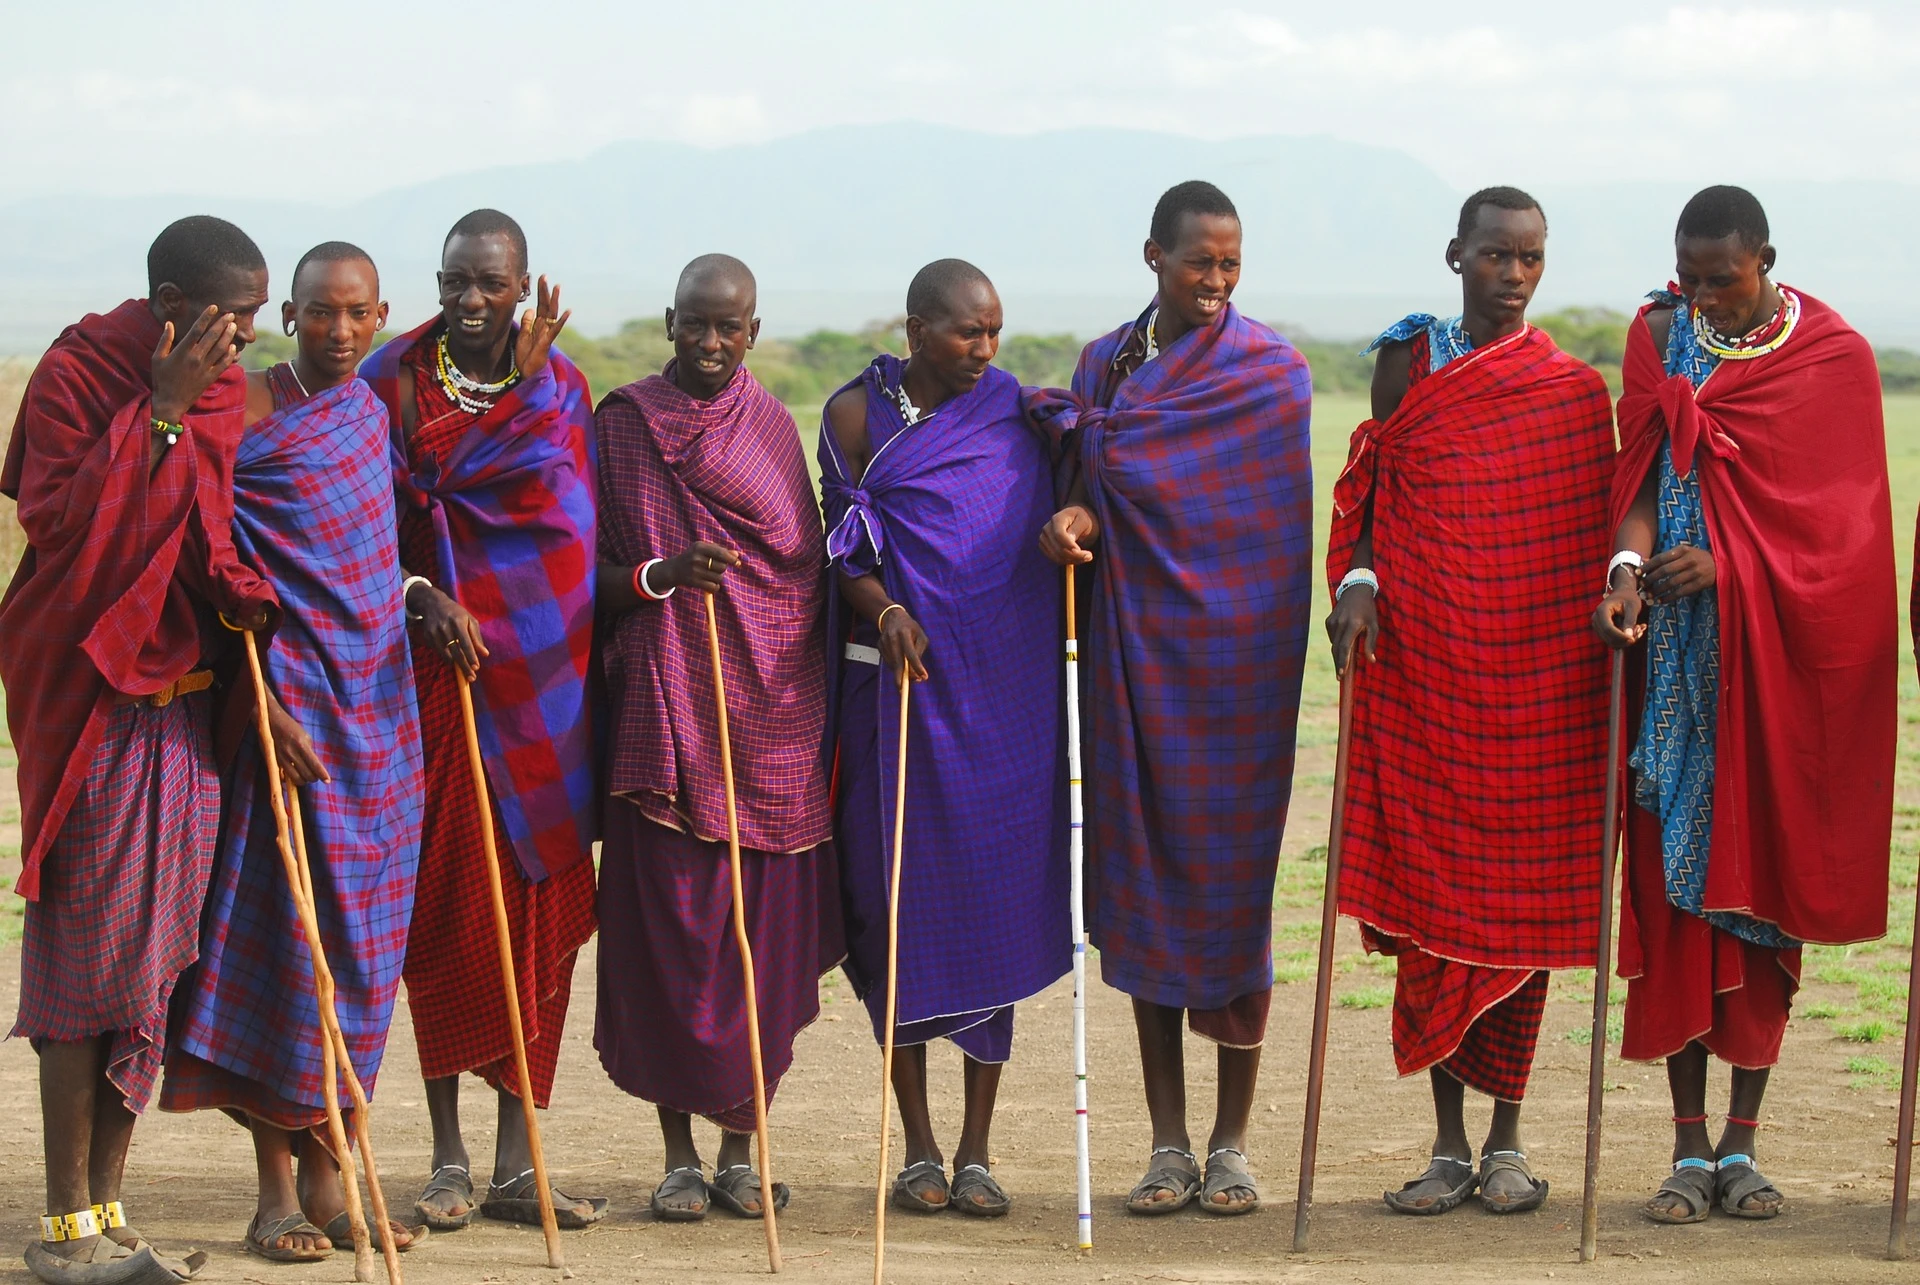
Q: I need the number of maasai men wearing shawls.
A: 8